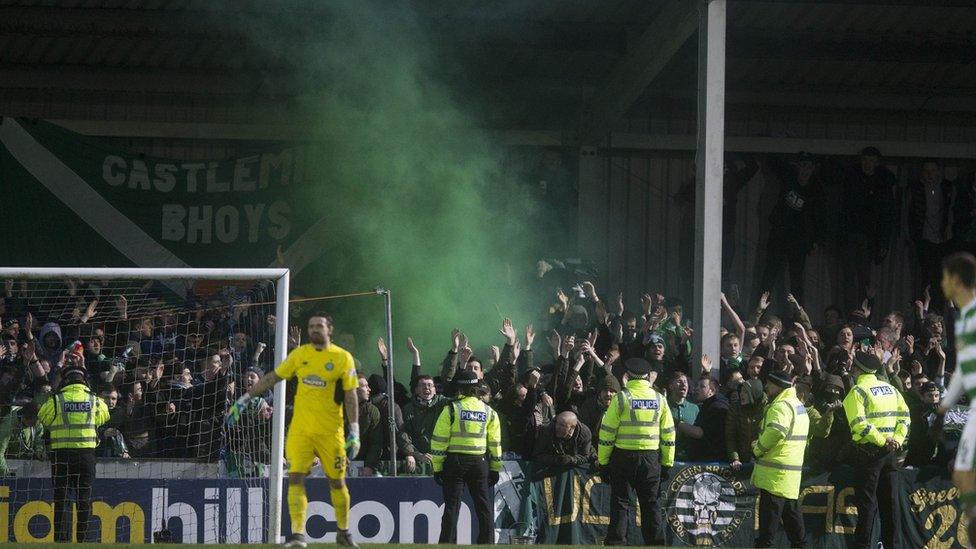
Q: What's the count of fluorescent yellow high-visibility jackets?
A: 5